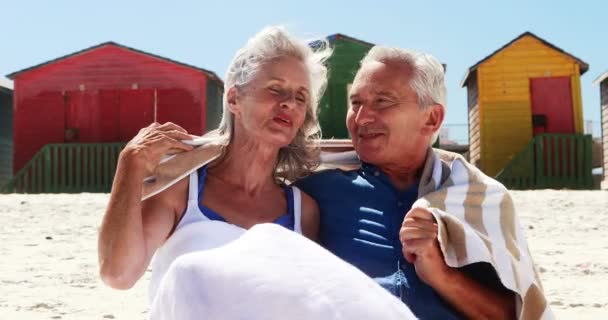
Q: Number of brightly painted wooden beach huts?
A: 3